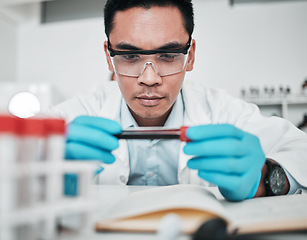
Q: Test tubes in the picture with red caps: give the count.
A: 4